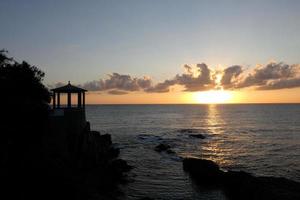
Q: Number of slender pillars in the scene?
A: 5